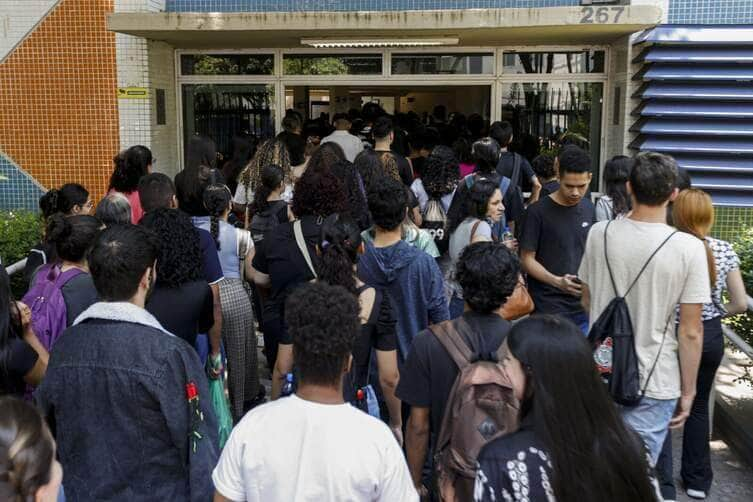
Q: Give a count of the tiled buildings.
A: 1